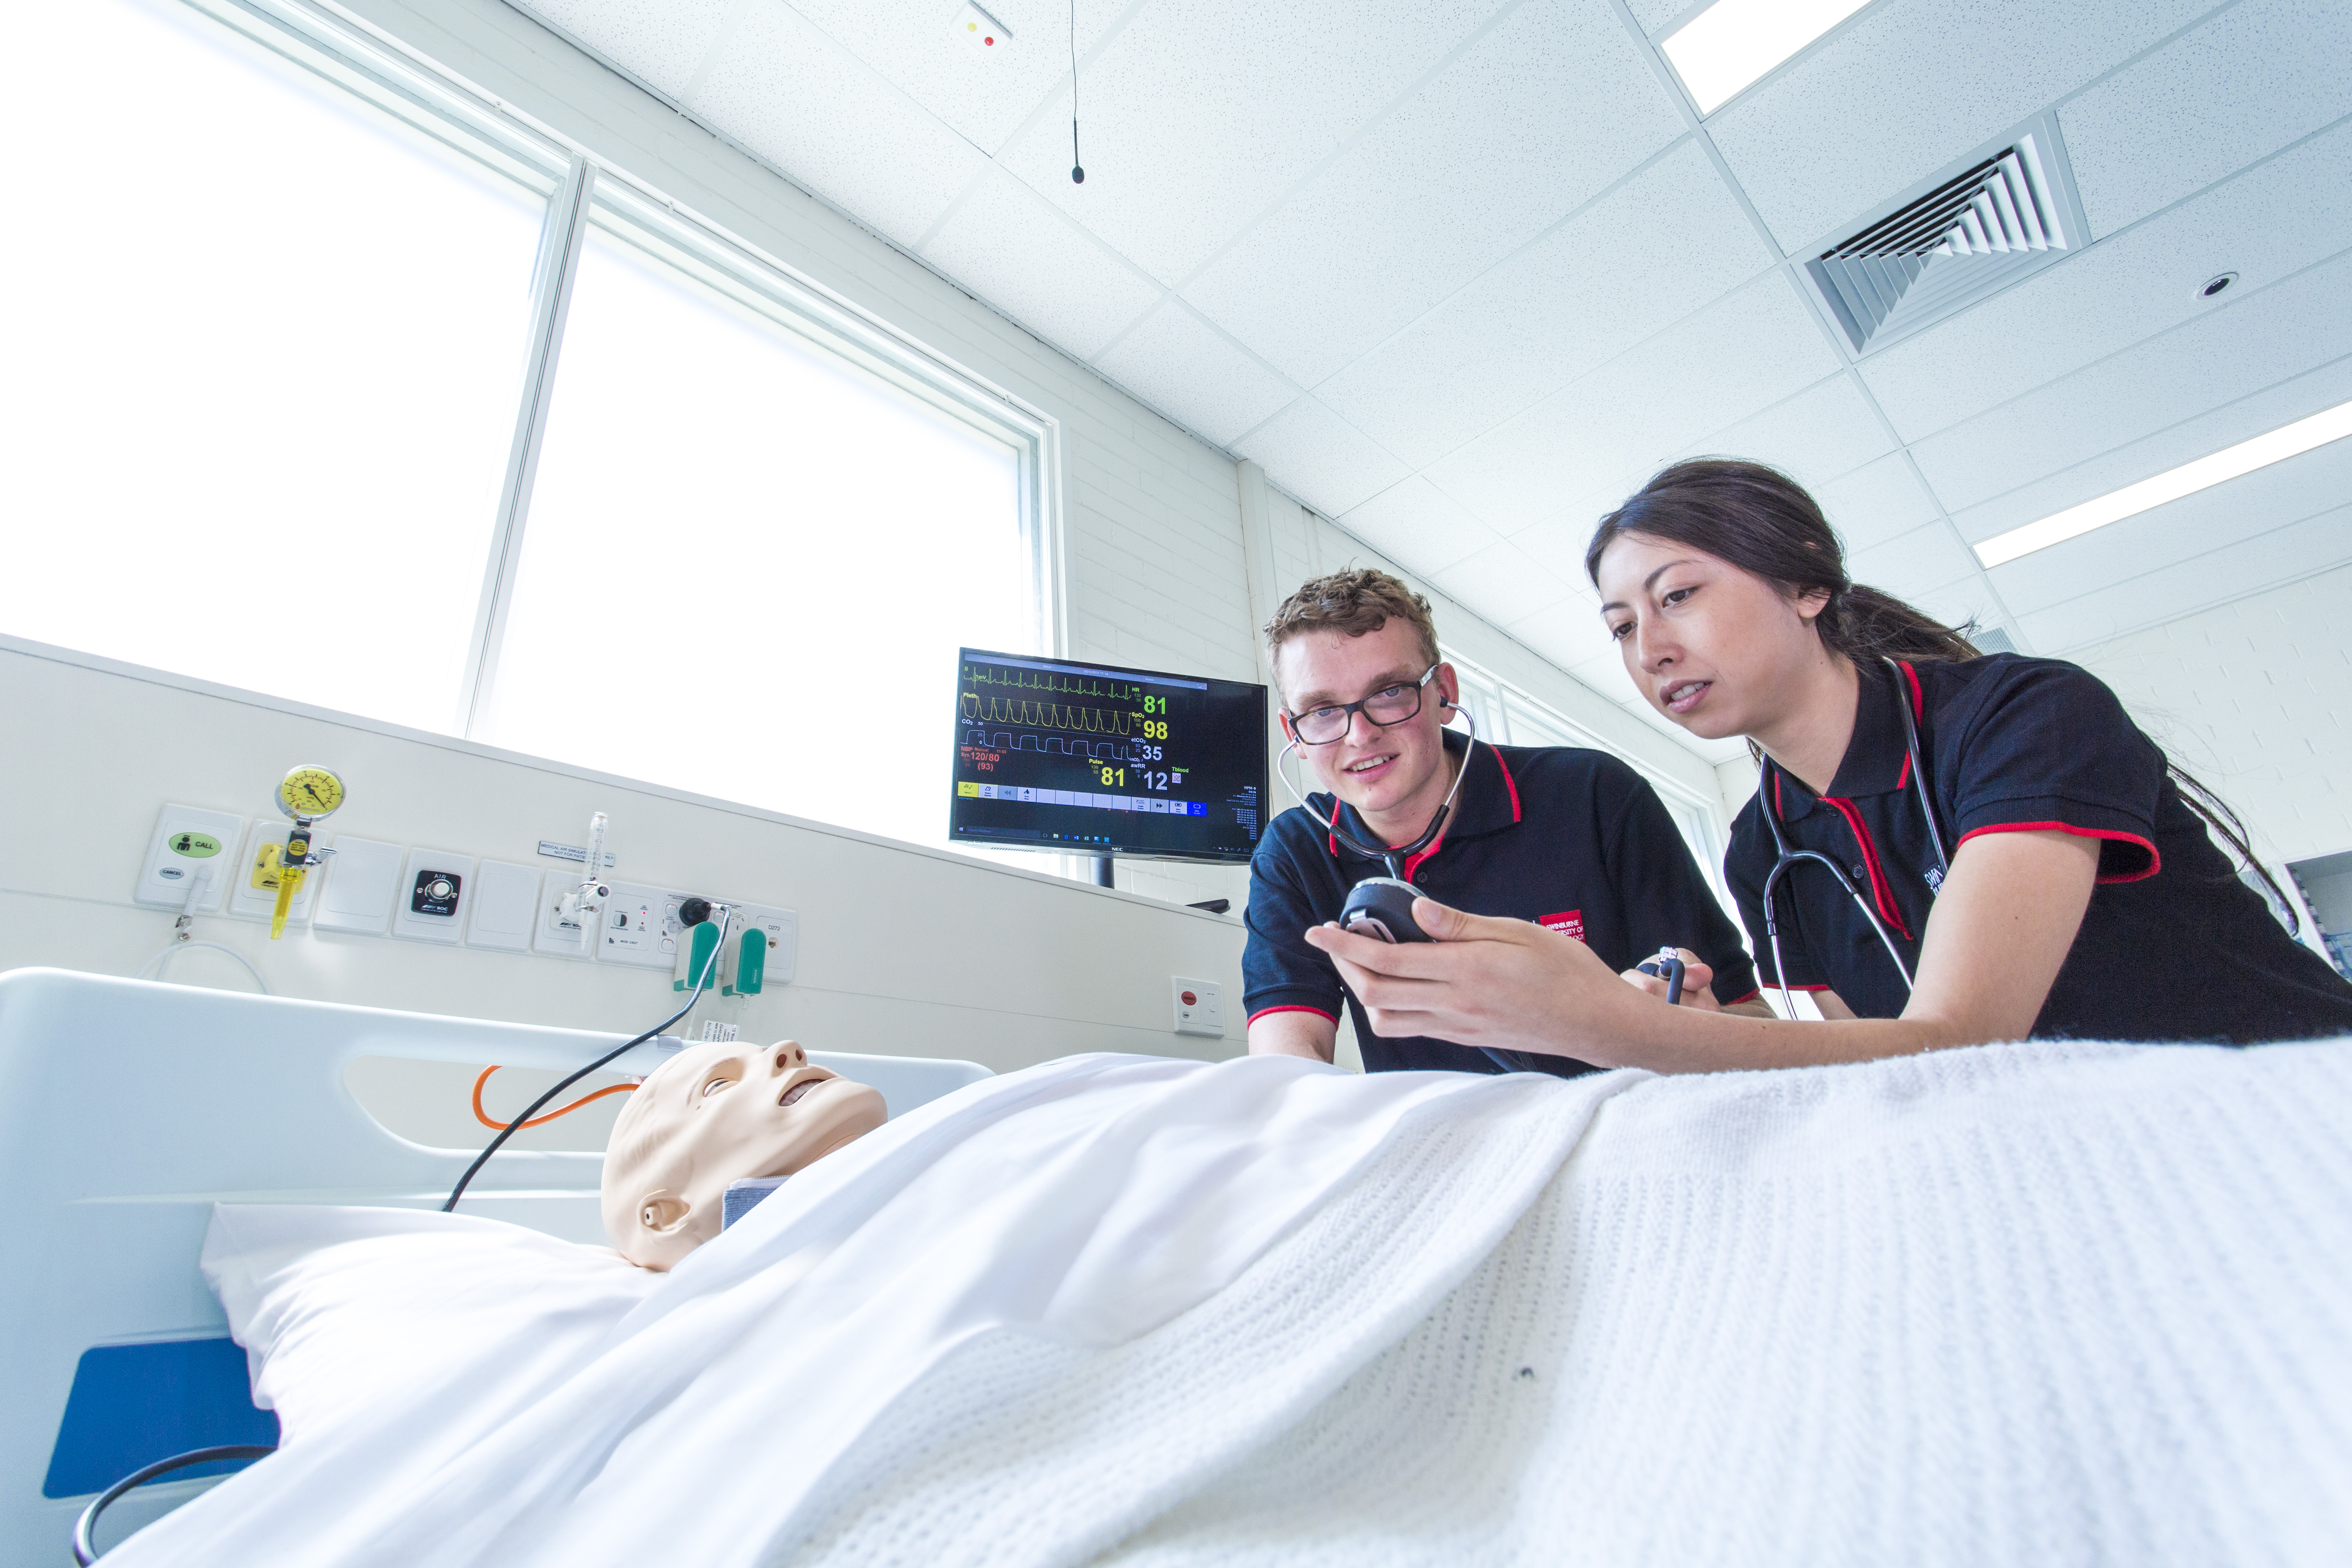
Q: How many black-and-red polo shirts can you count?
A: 2